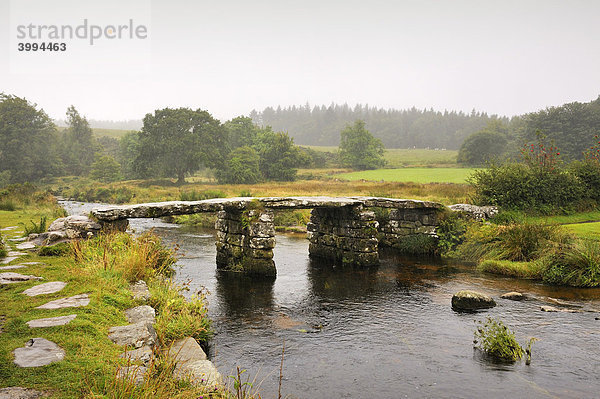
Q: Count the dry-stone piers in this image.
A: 2